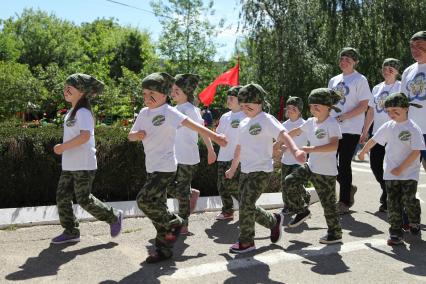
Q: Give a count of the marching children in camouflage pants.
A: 8